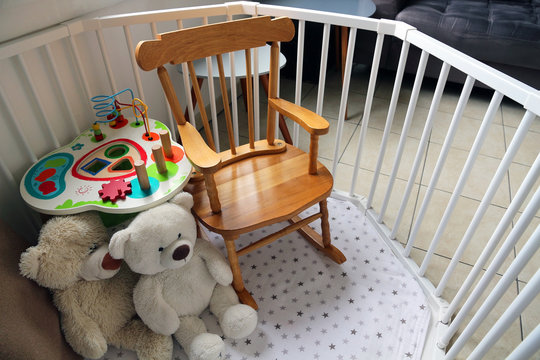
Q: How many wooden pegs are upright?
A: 3